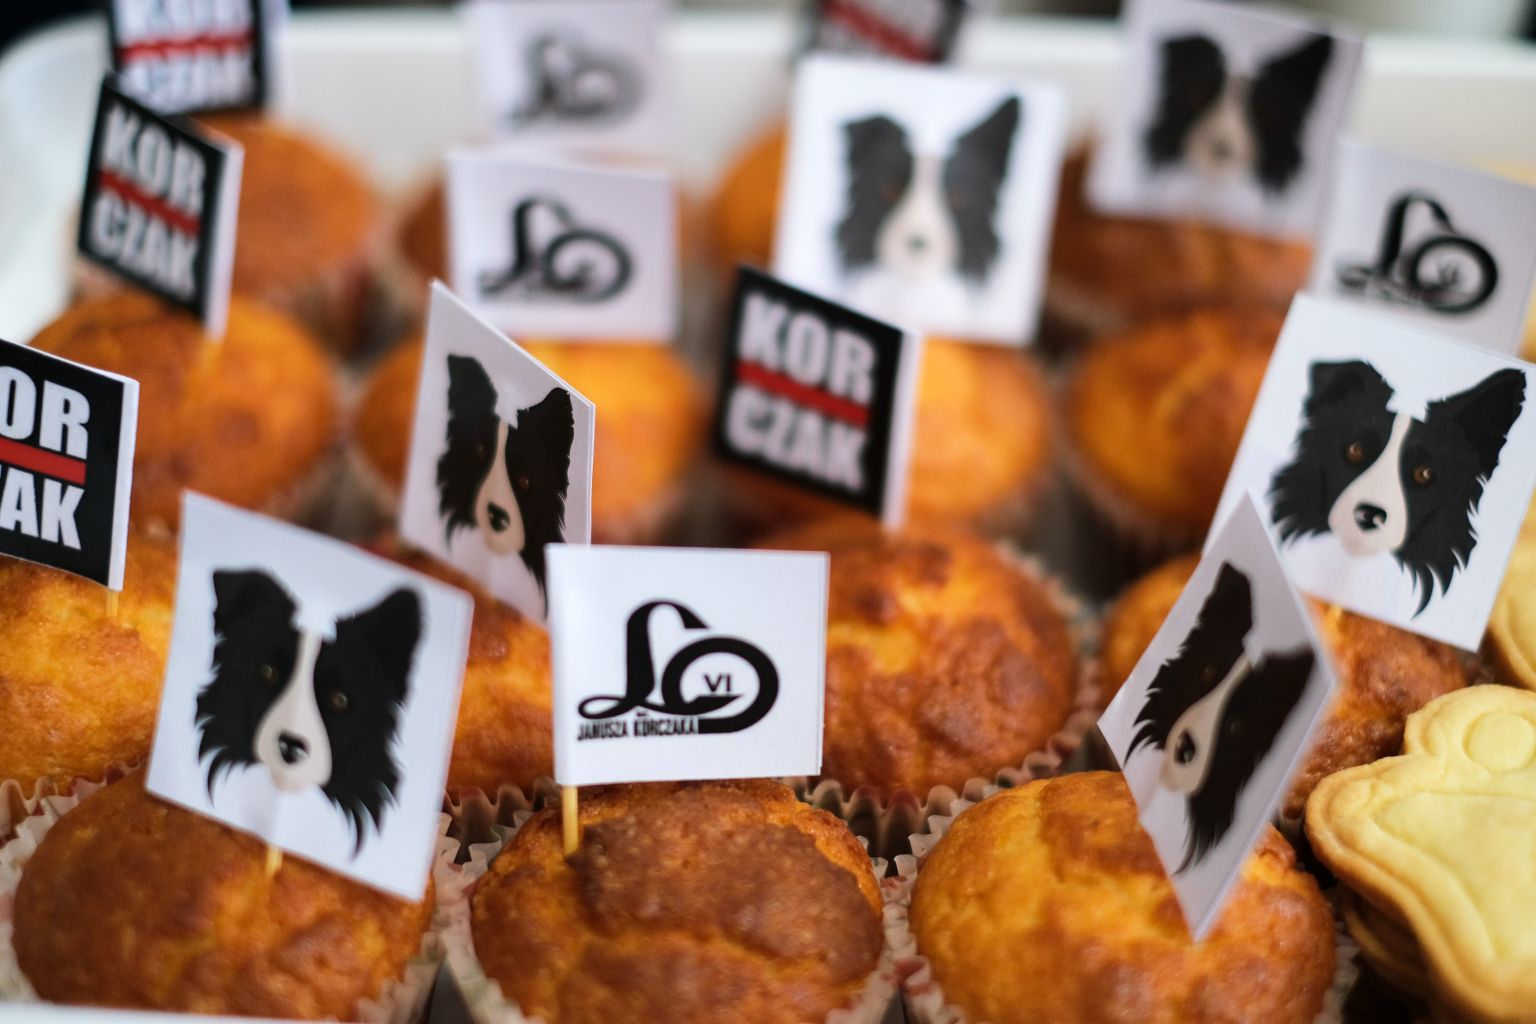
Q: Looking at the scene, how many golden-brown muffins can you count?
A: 15